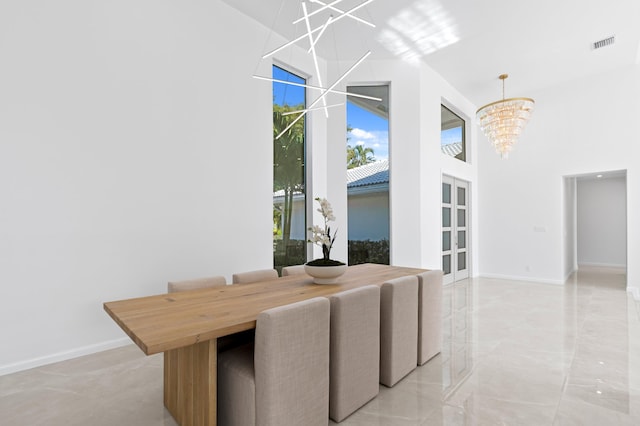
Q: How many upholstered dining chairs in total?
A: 7